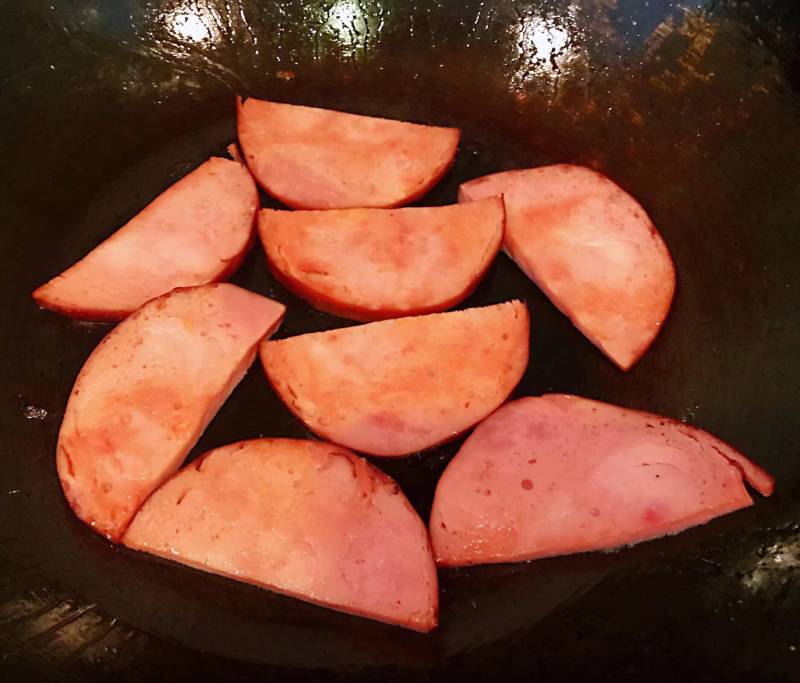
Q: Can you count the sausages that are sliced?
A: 8